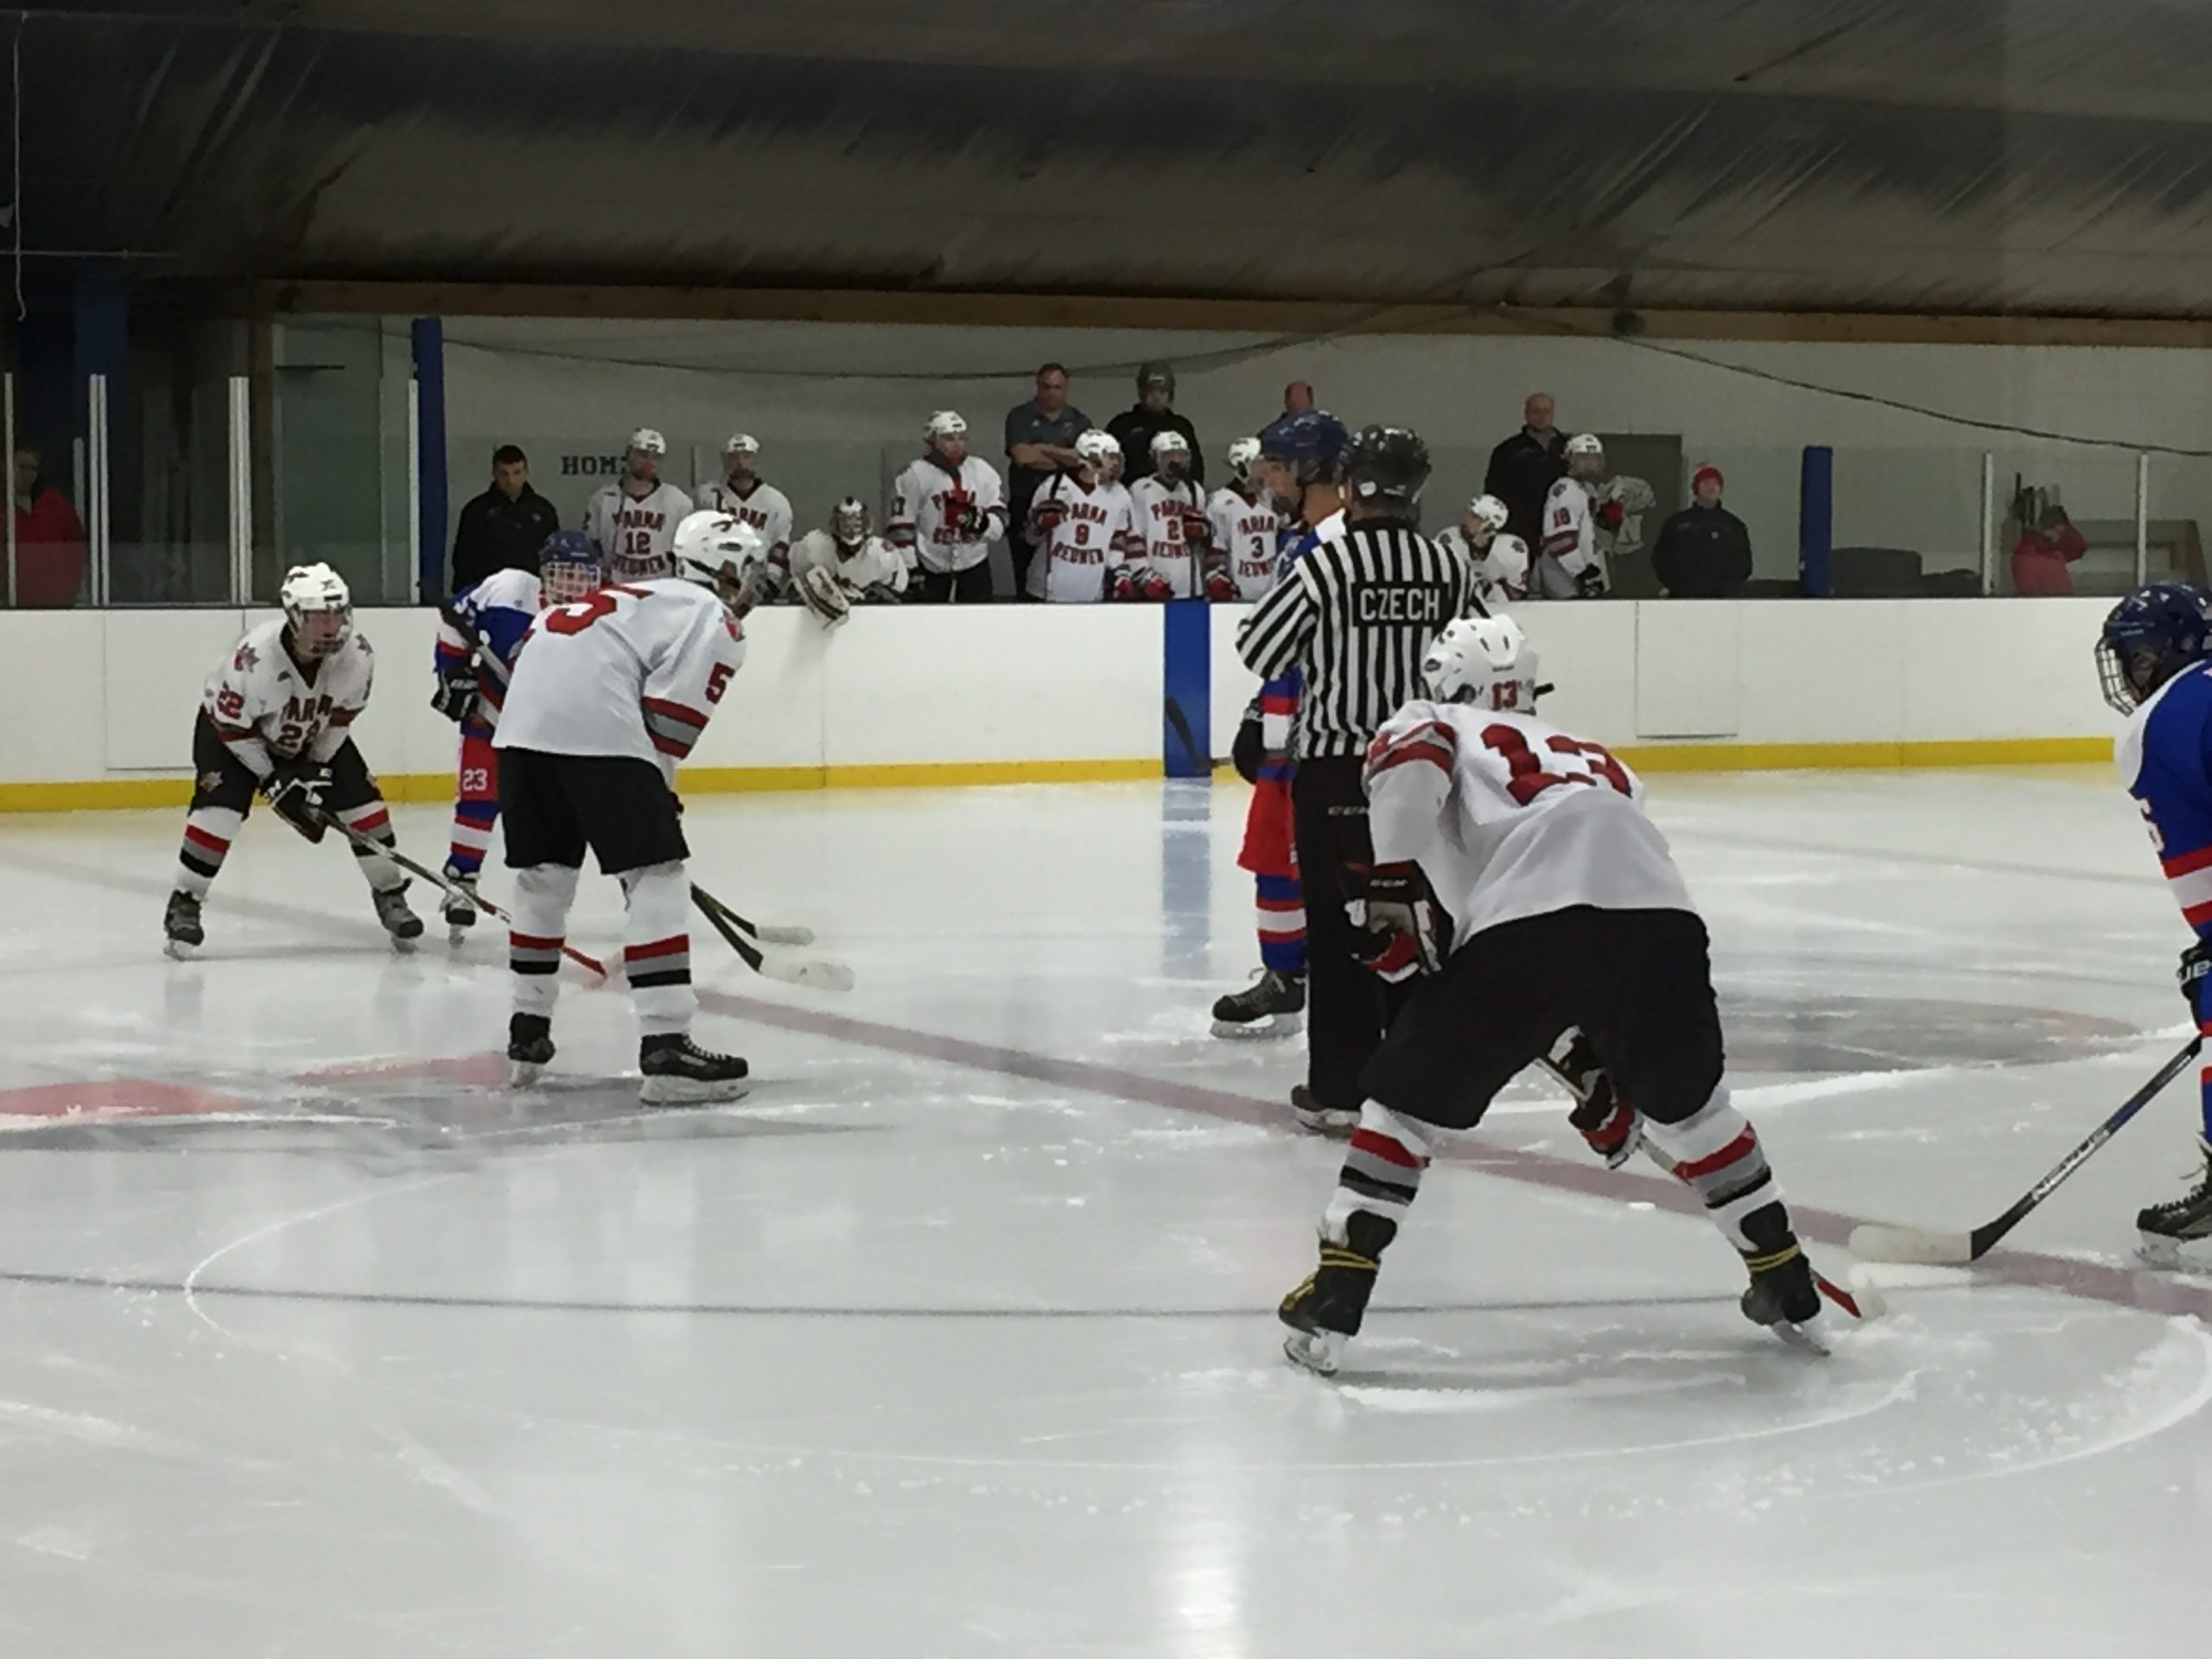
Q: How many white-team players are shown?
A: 12